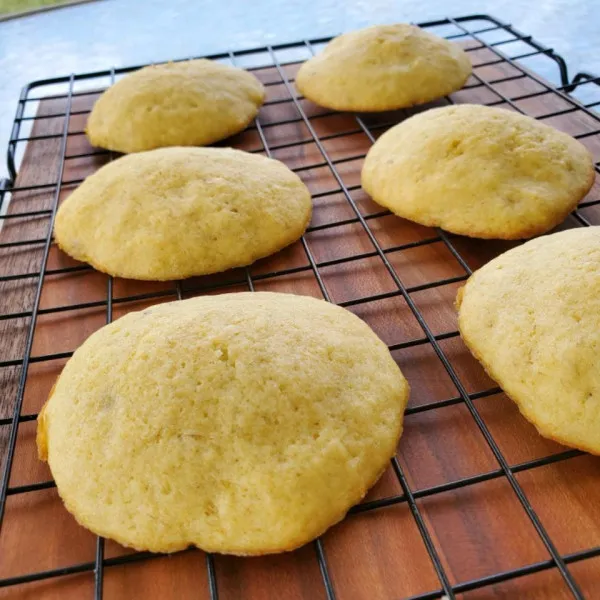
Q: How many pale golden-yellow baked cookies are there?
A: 6